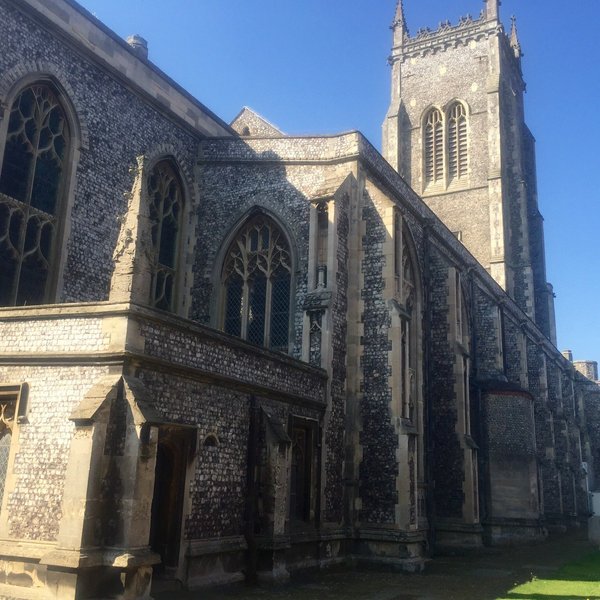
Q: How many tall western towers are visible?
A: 1